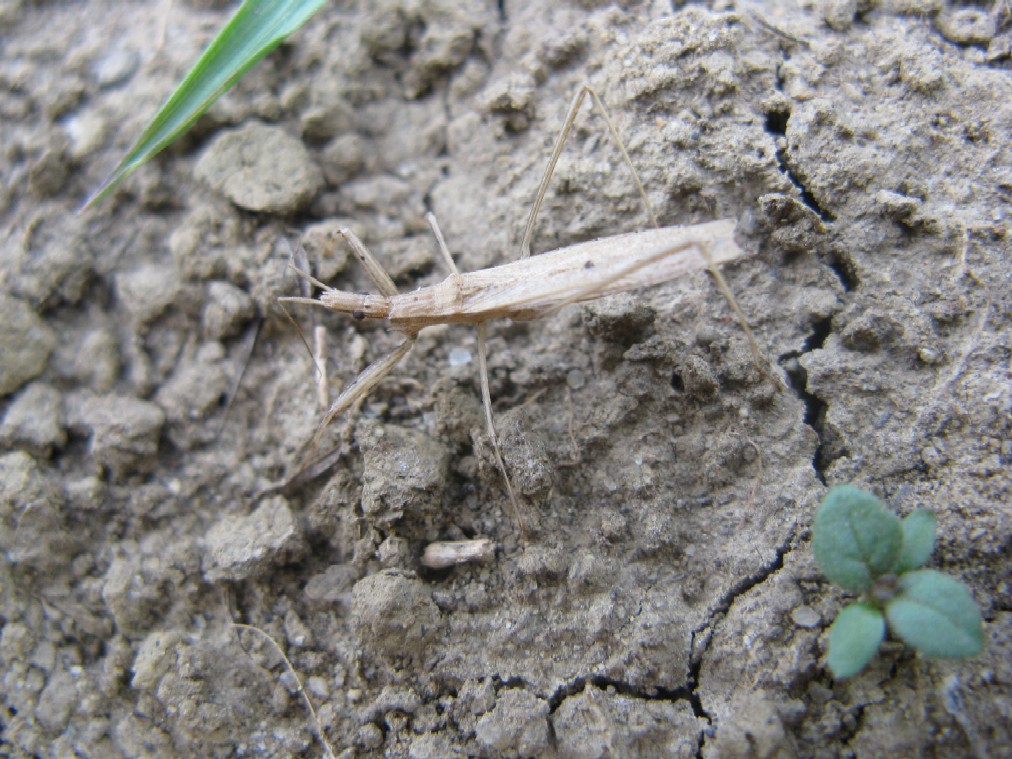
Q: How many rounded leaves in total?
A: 4